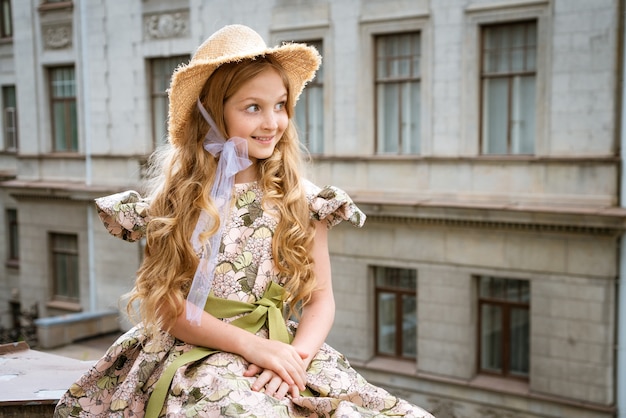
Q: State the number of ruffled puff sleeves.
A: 2